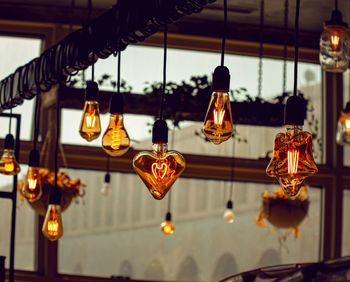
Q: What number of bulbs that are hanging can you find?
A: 13